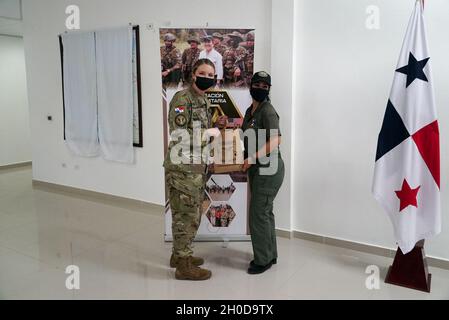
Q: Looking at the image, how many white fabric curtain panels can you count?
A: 2